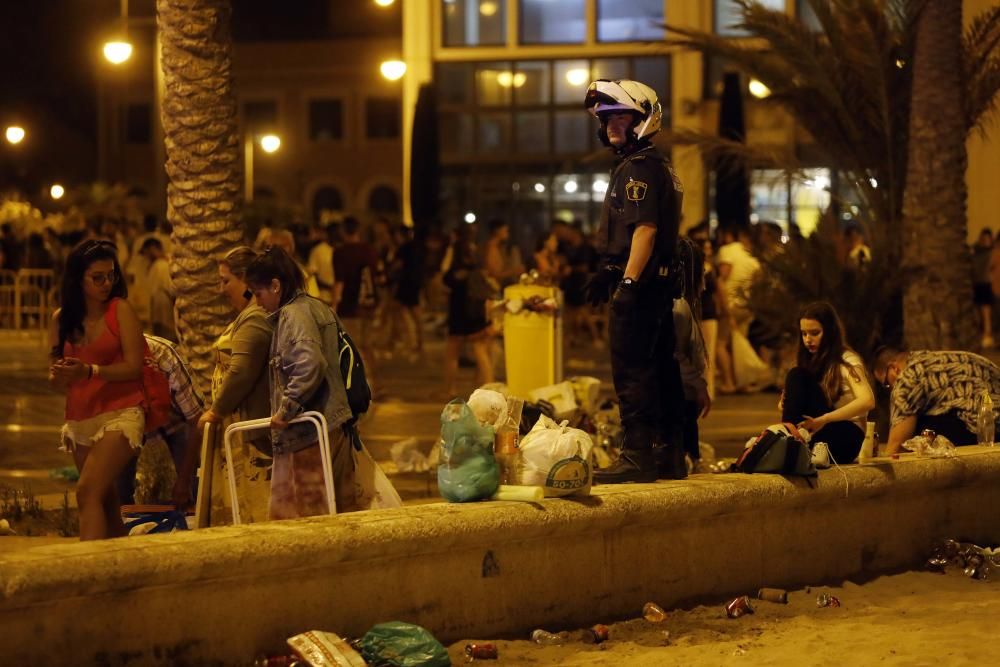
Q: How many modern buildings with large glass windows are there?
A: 1